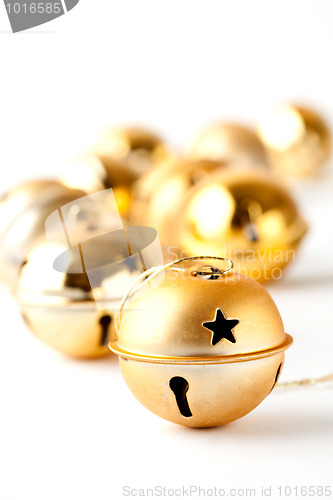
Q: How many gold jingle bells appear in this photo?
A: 9